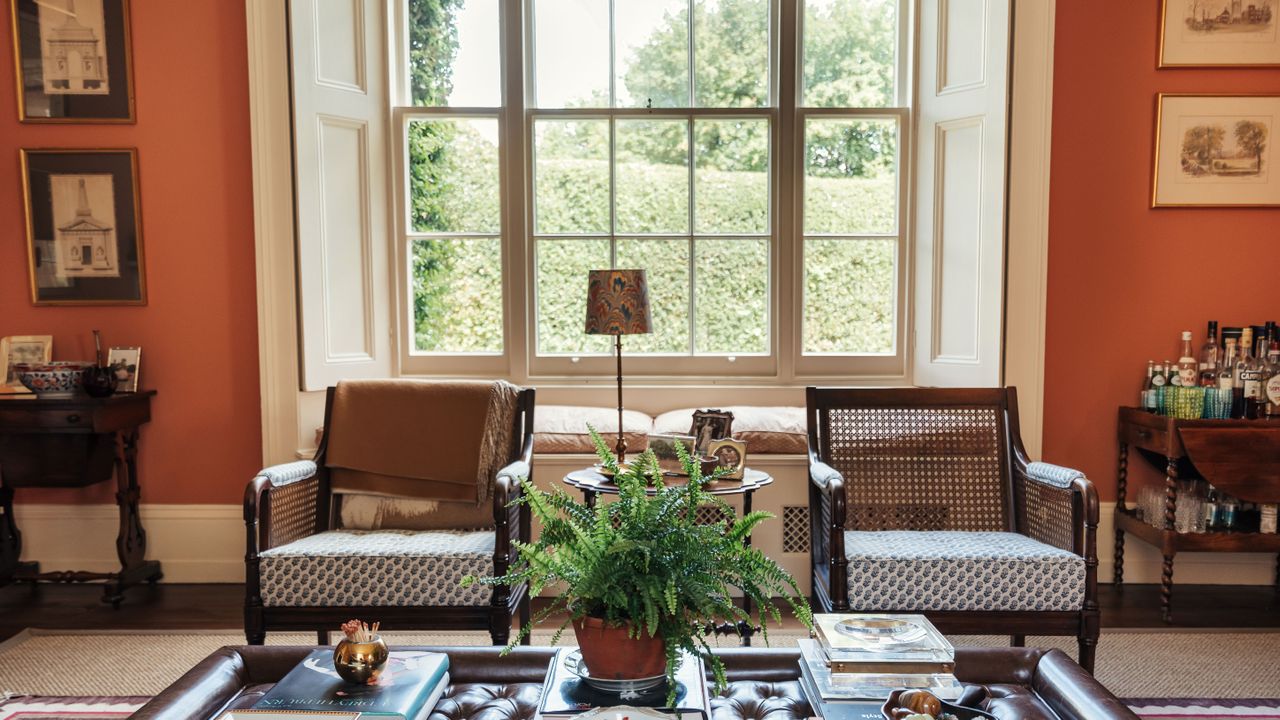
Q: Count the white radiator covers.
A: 1